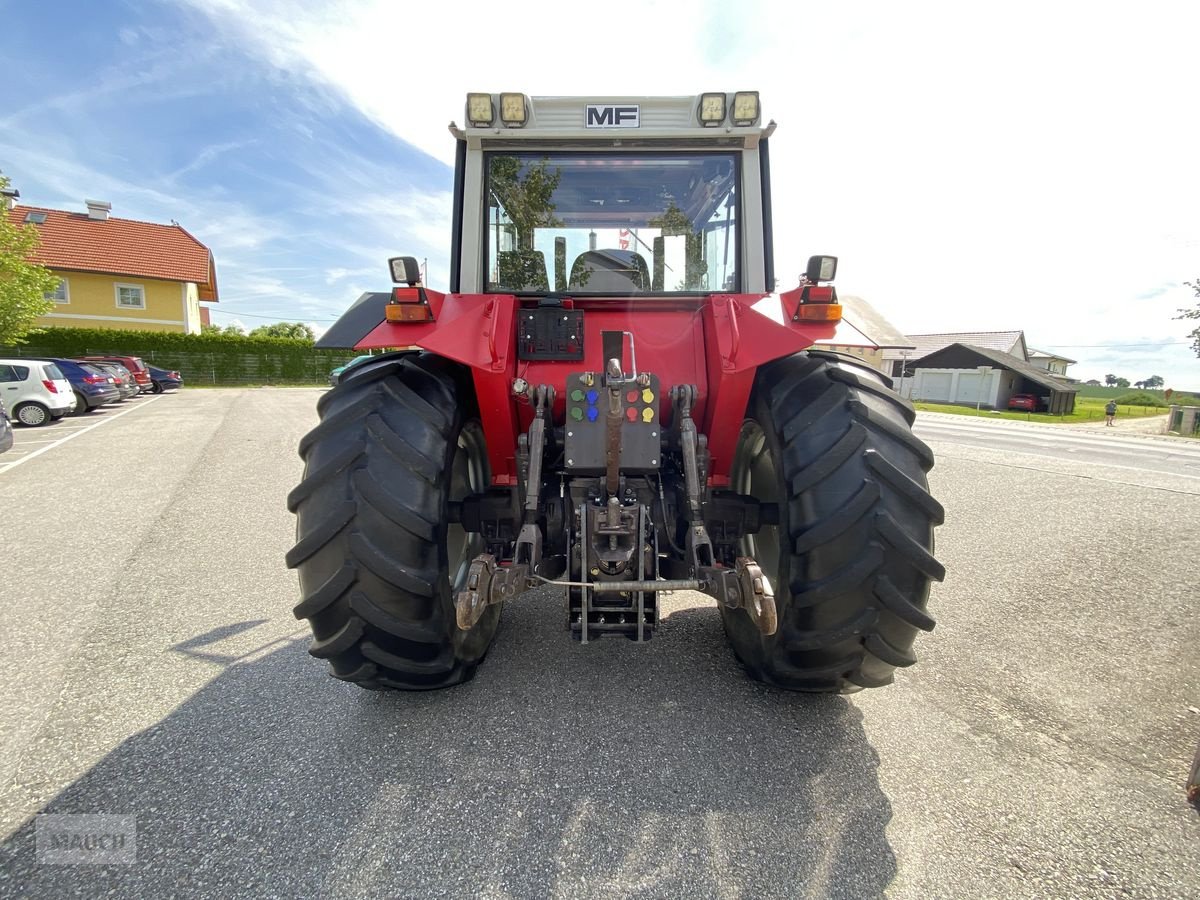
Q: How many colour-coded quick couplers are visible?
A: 8